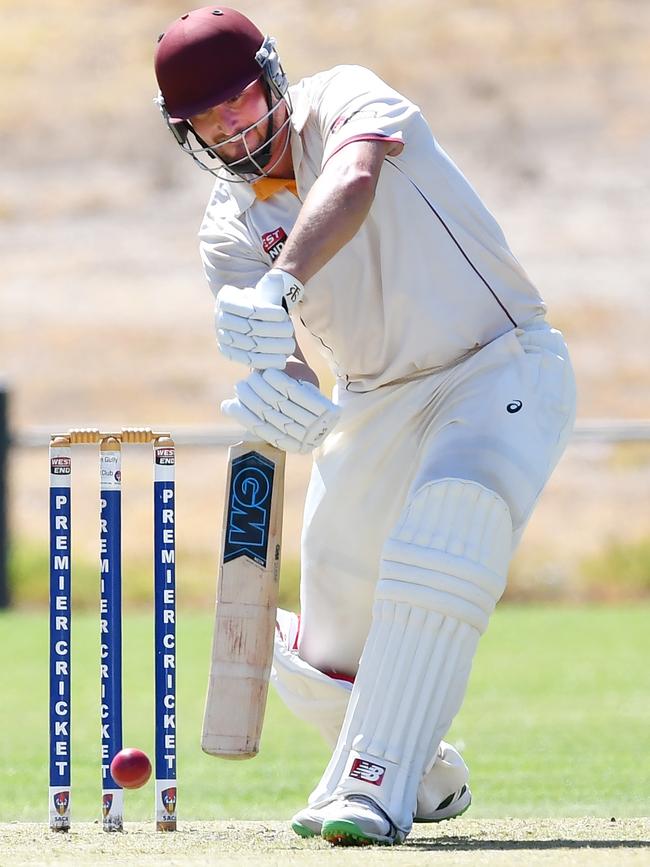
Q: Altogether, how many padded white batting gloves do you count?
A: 2